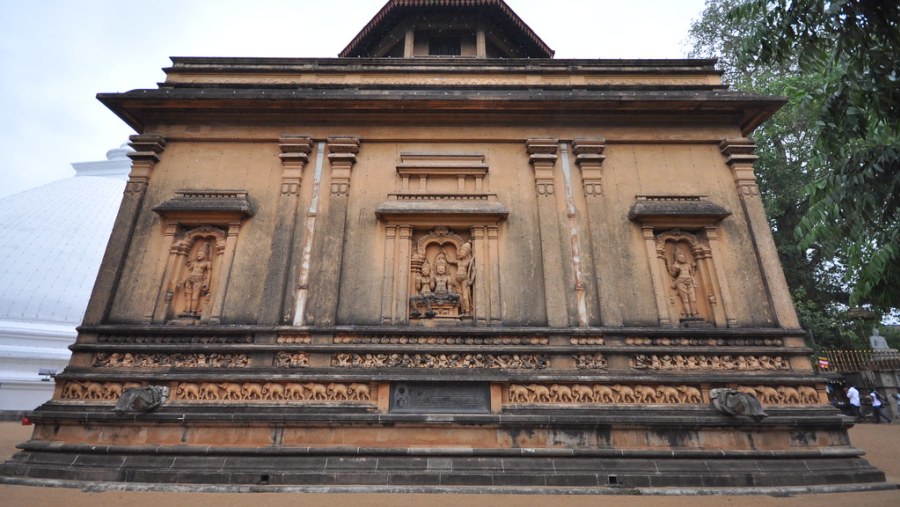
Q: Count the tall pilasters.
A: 6